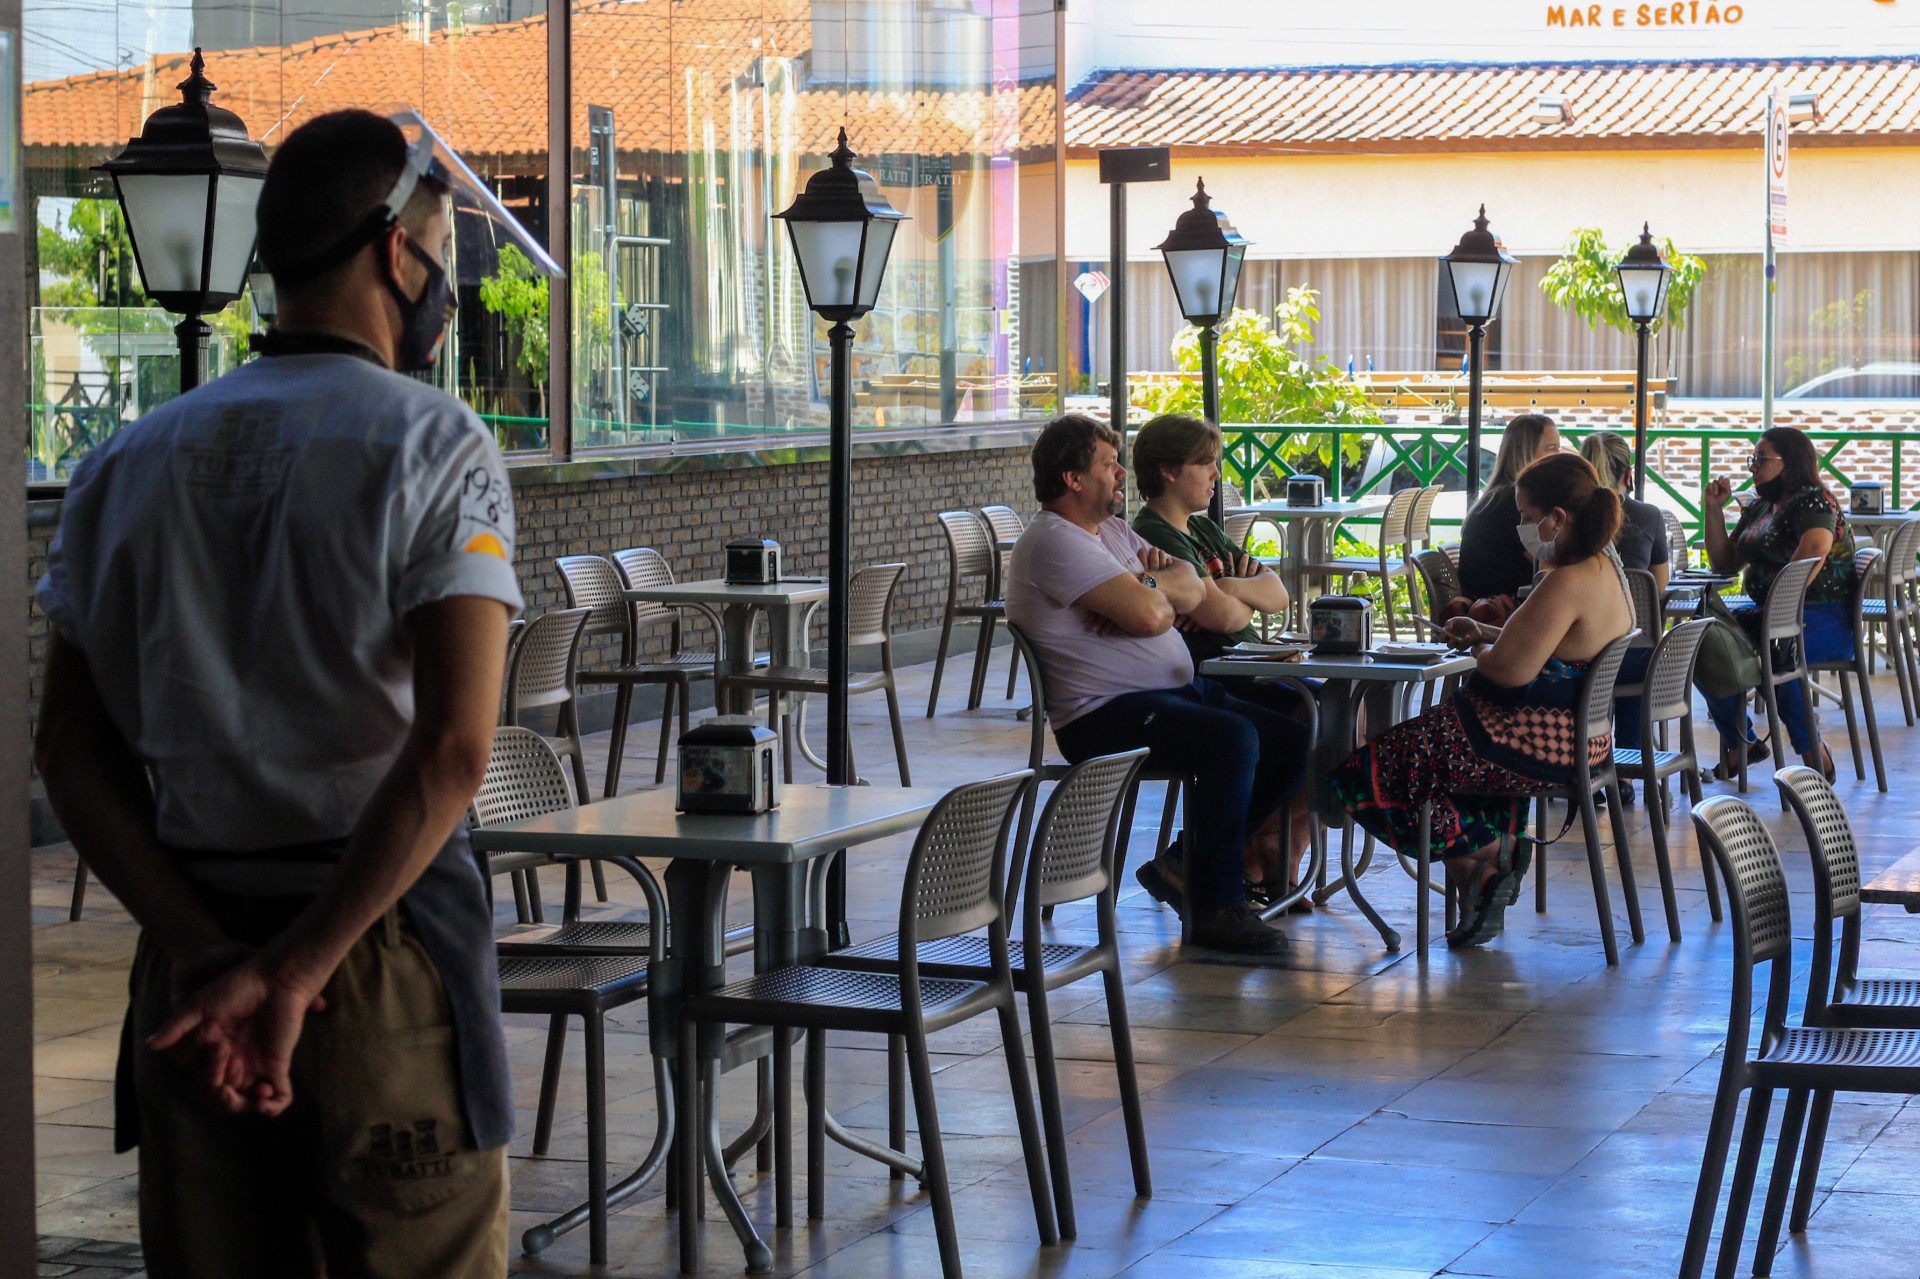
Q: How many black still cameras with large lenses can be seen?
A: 0